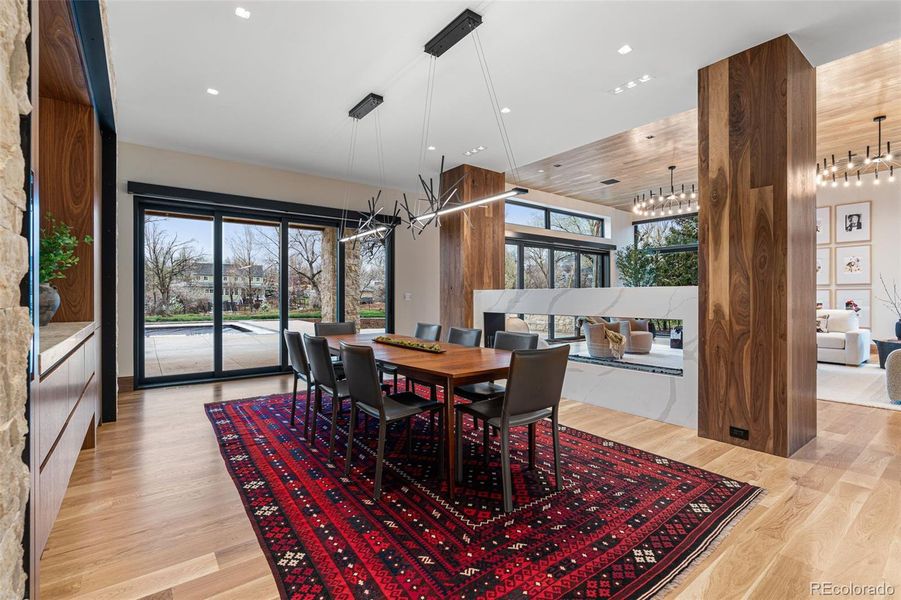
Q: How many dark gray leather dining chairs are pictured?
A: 8